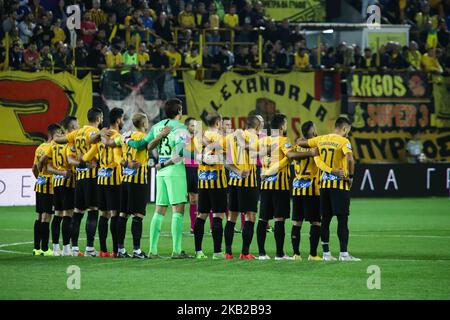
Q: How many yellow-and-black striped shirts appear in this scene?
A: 10